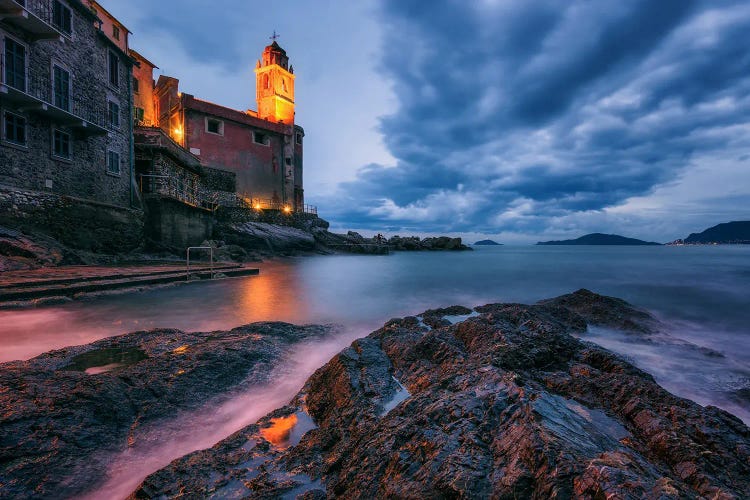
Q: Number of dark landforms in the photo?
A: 3